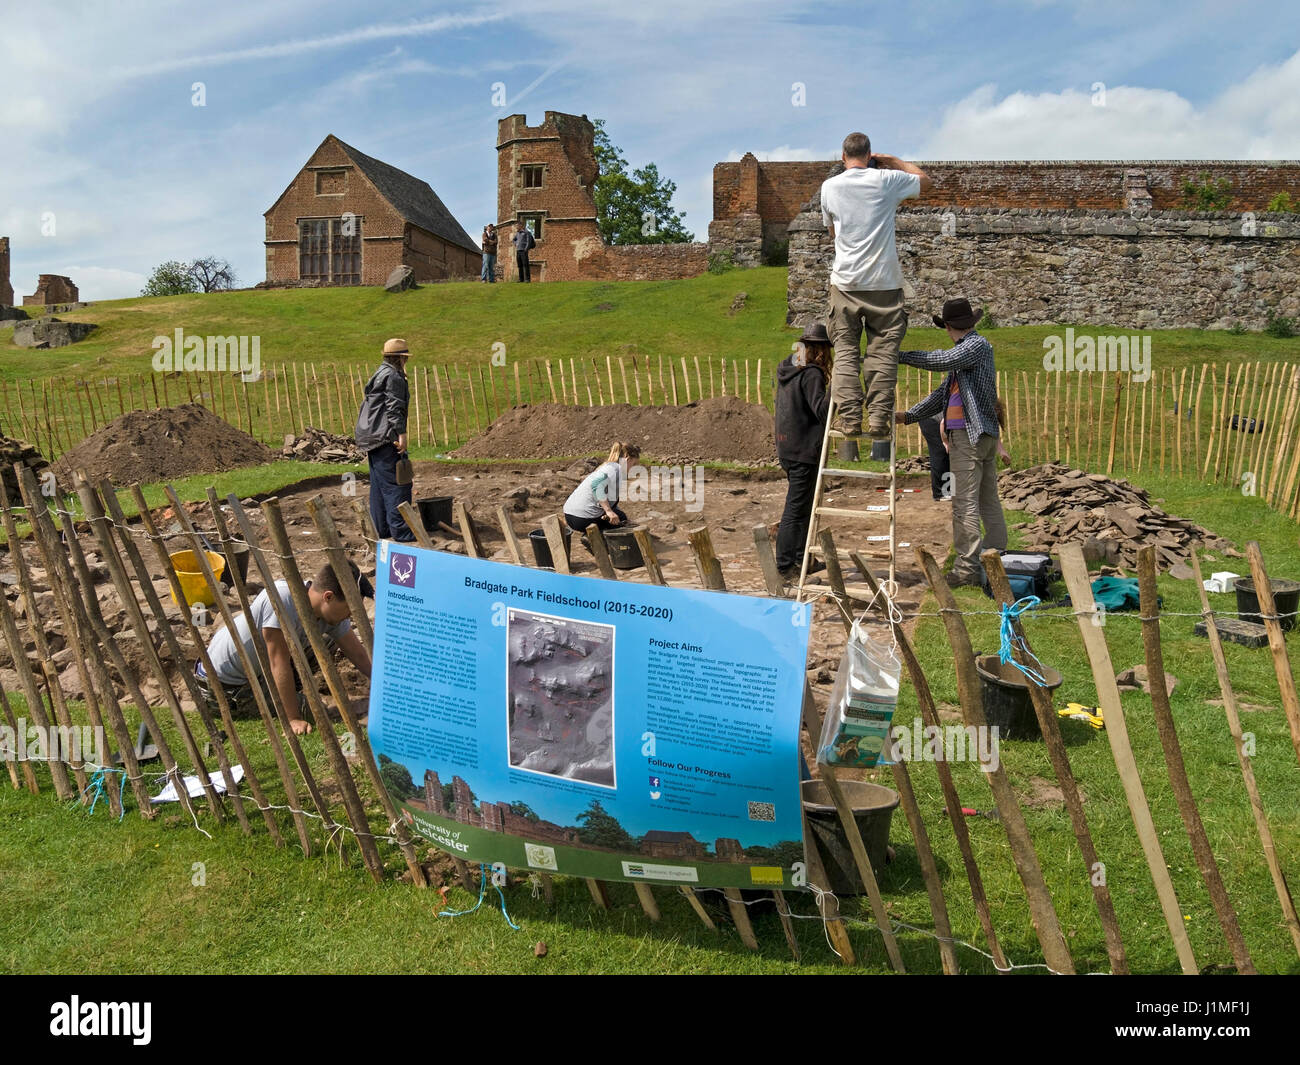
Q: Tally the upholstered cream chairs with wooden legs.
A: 0